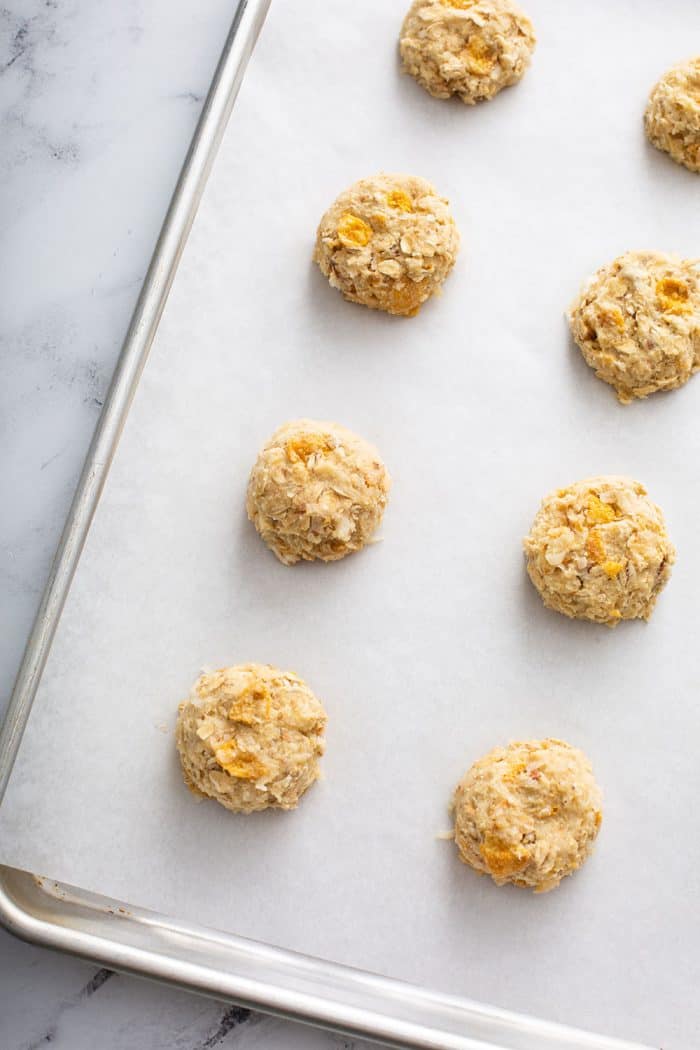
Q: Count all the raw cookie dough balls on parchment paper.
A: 8